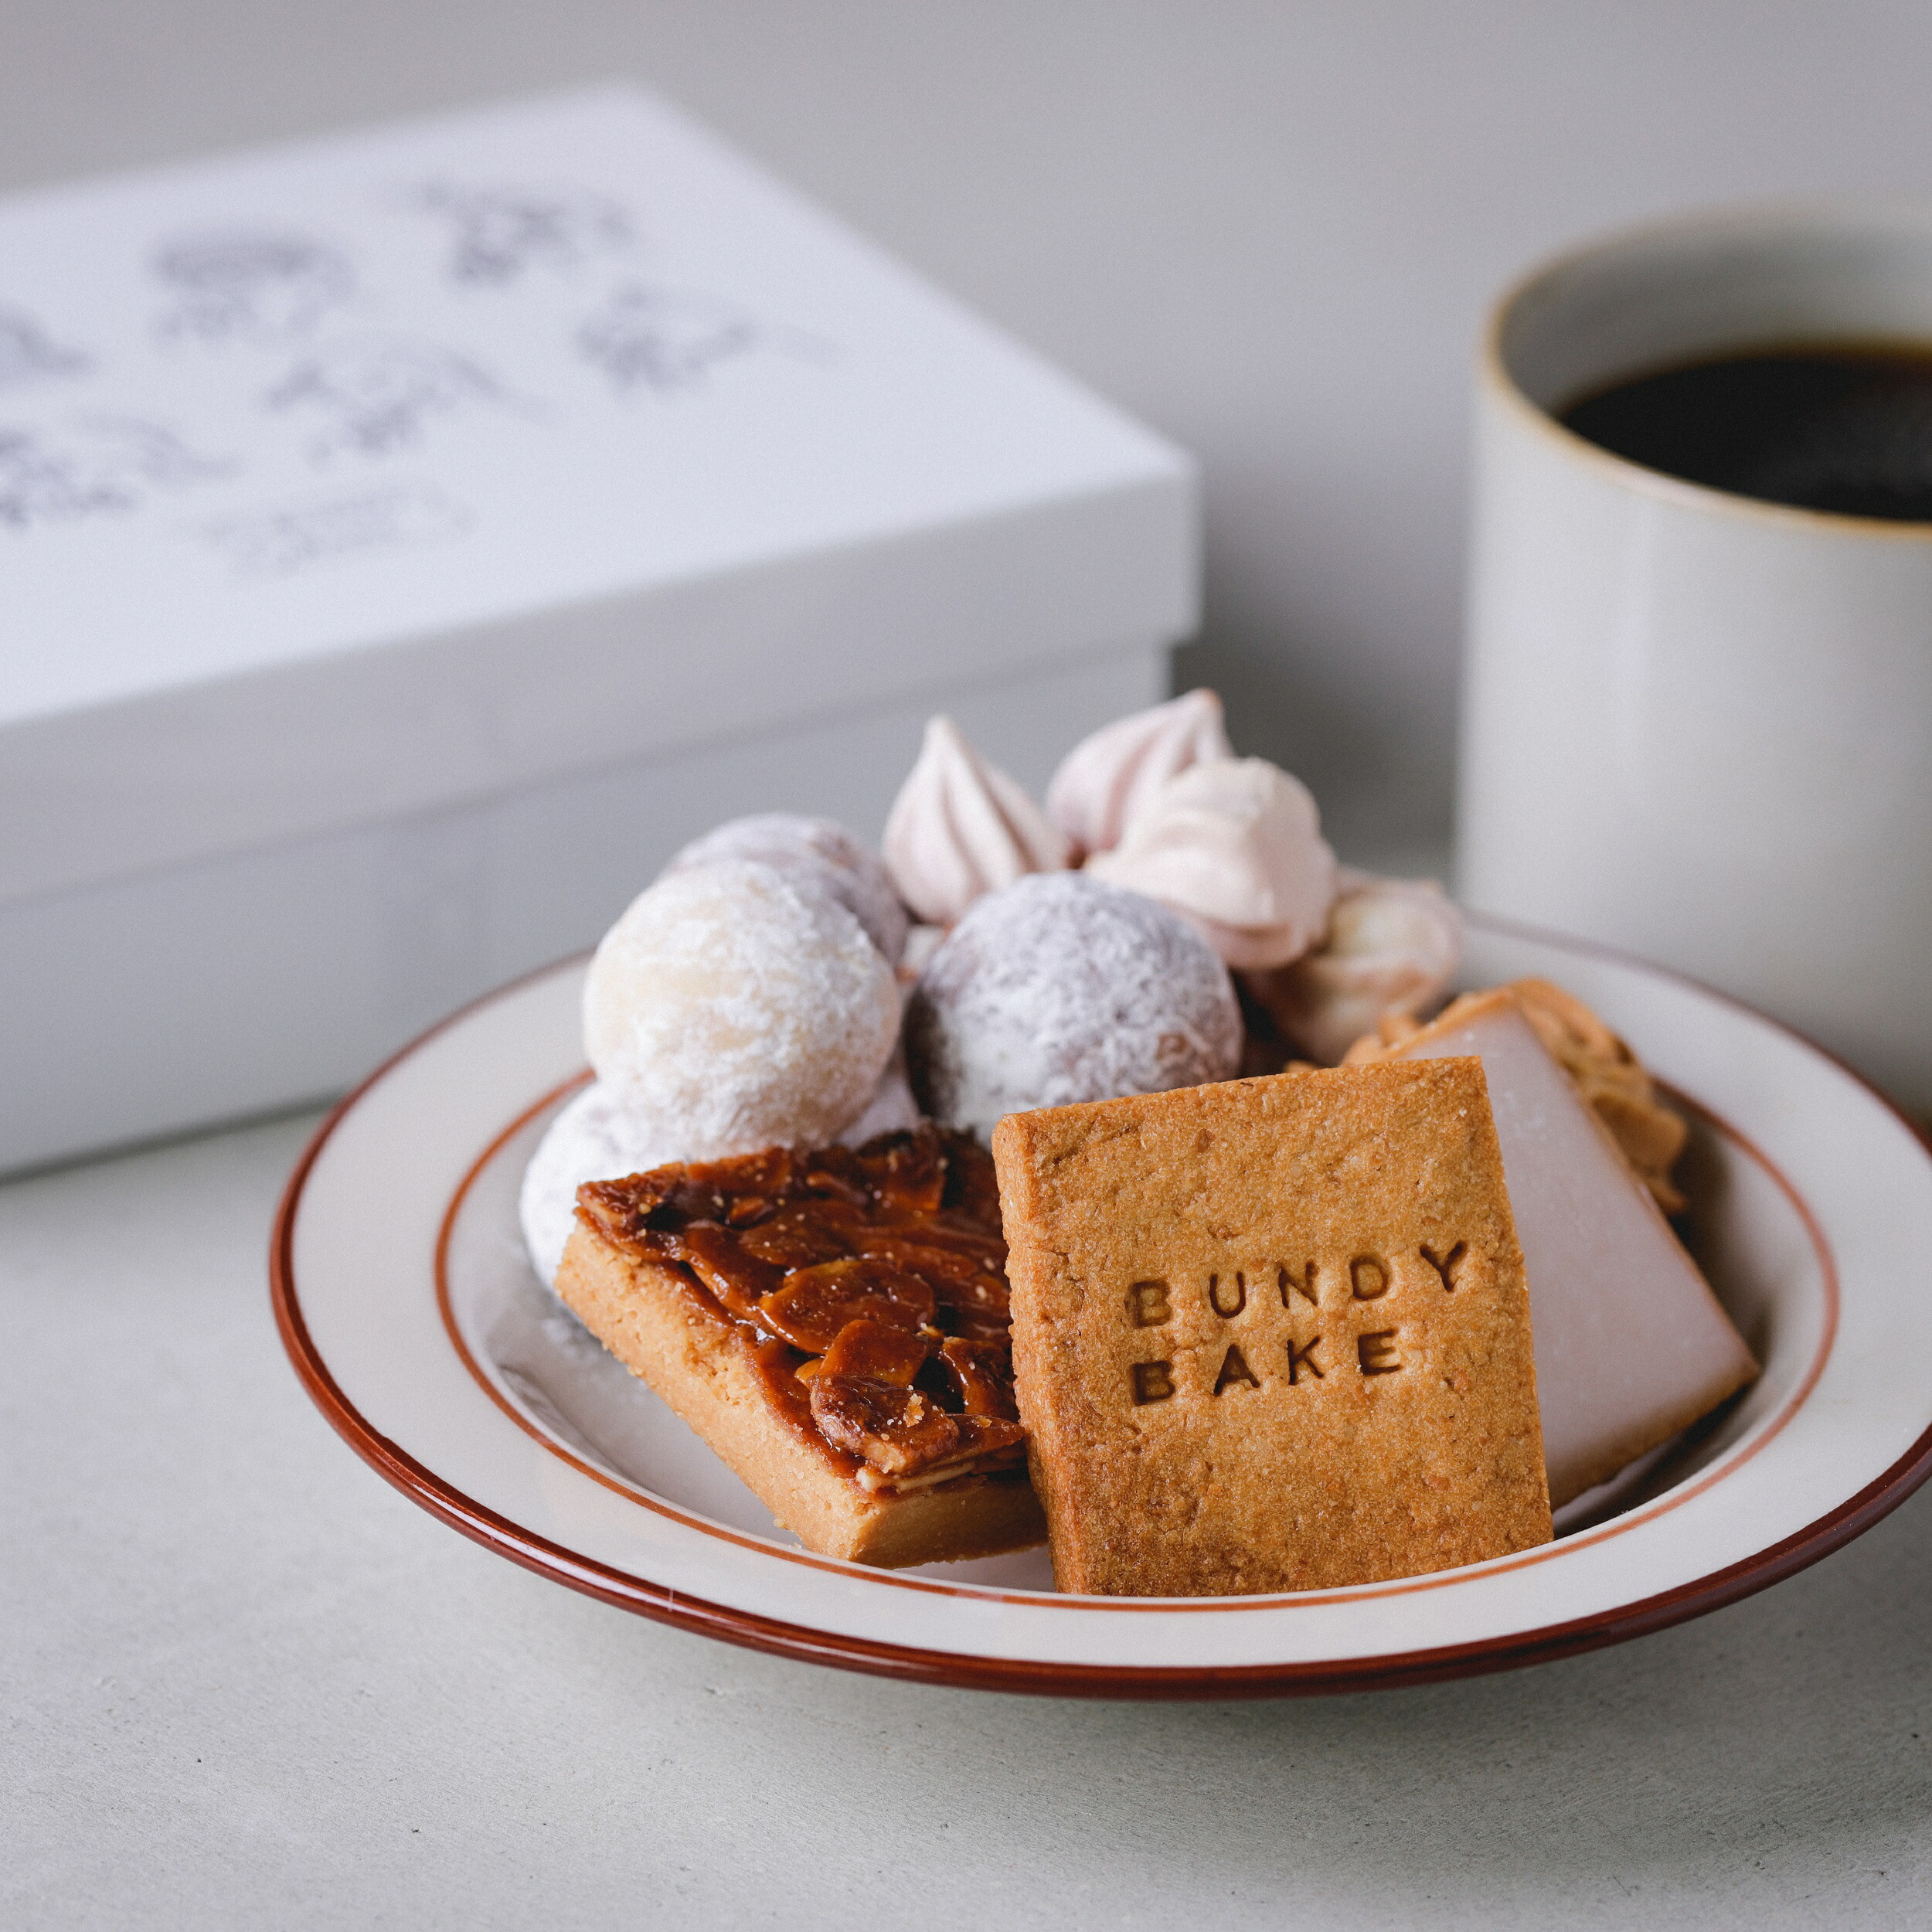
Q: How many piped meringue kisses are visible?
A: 4